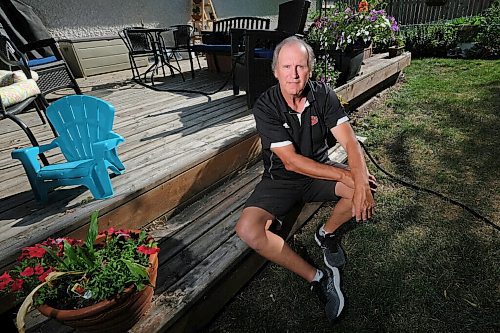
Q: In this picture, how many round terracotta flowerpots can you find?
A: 1